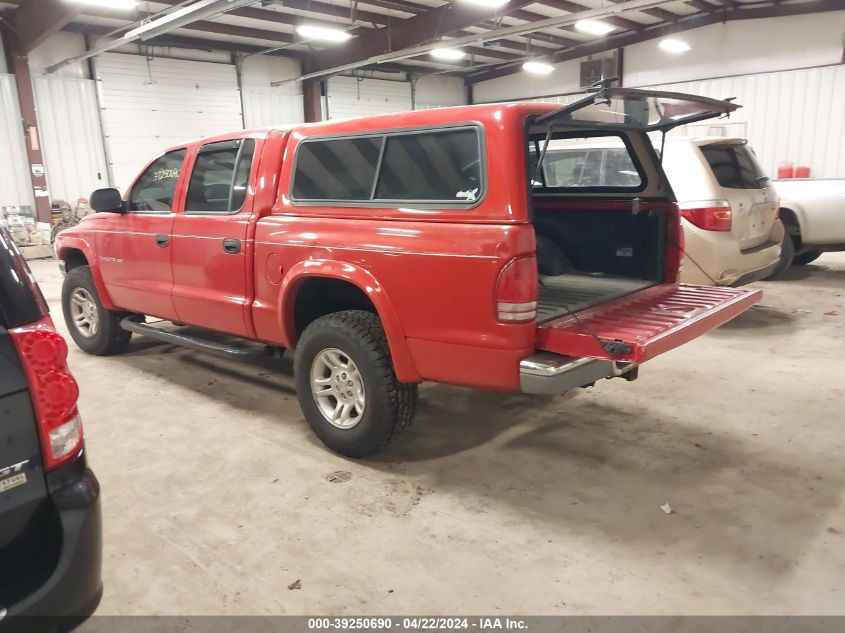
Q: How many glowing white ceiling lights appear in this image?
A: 7